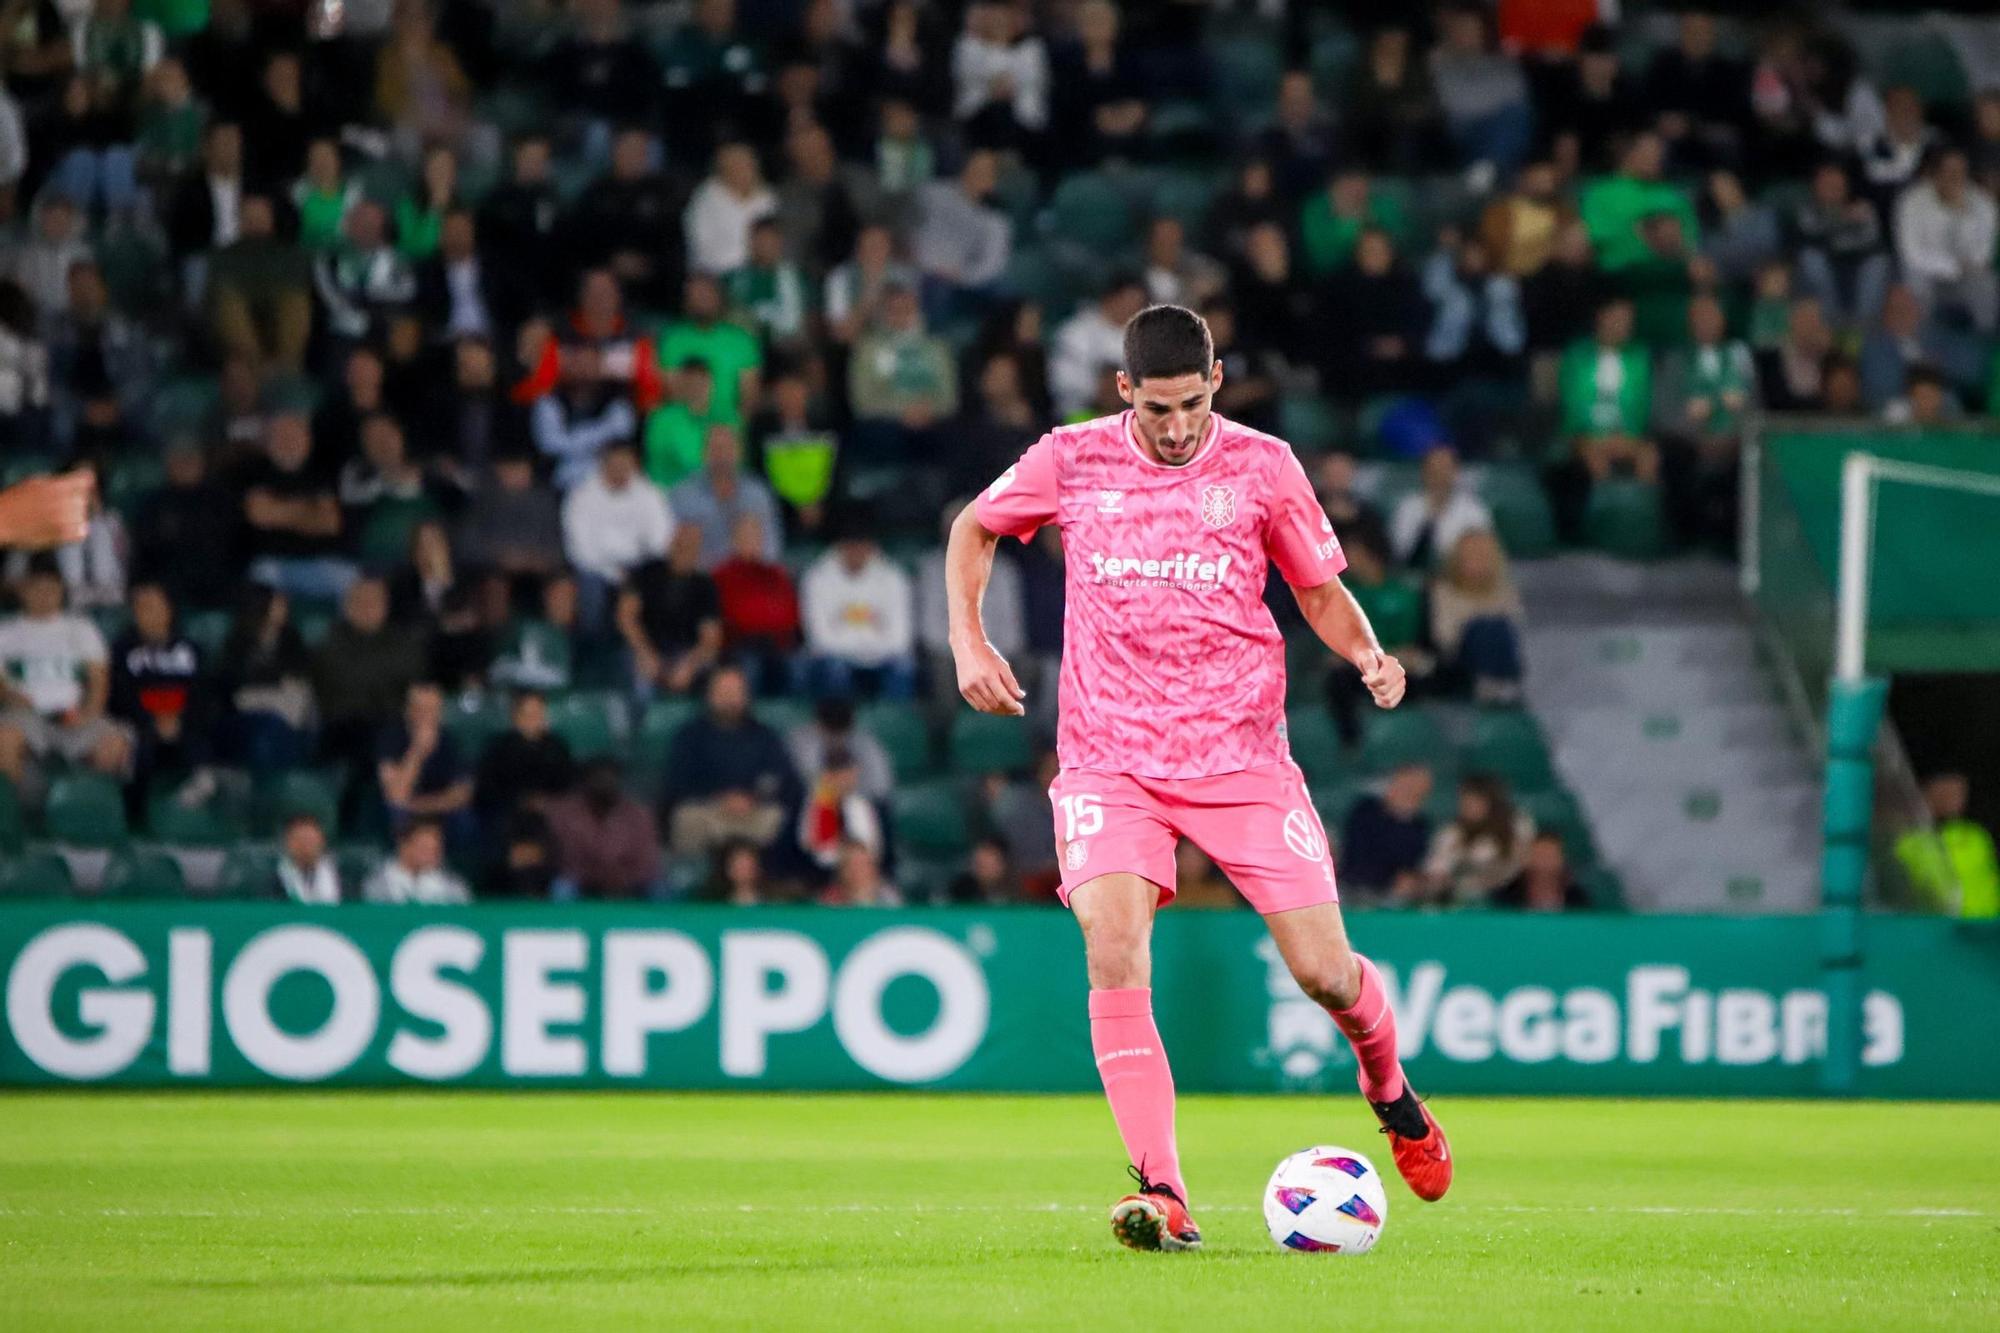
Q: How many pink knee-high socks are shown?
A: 2